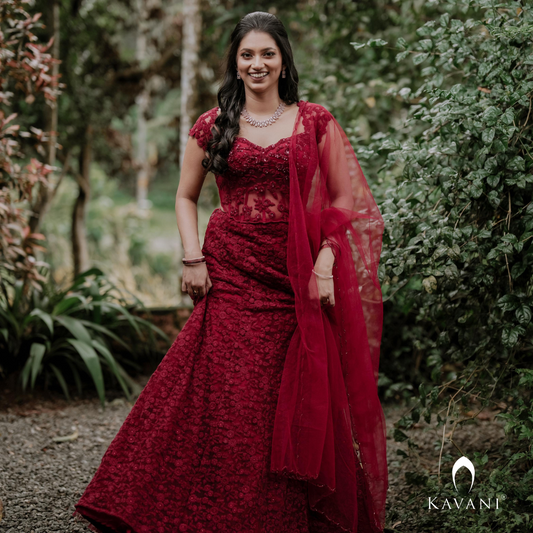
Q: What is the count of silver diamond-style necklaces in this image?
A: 1